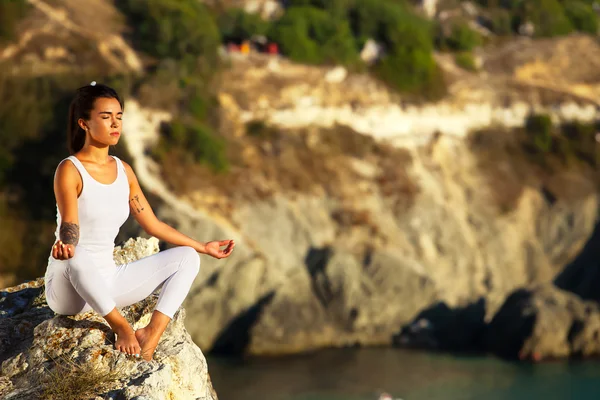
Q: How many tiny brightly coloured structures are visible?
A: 3